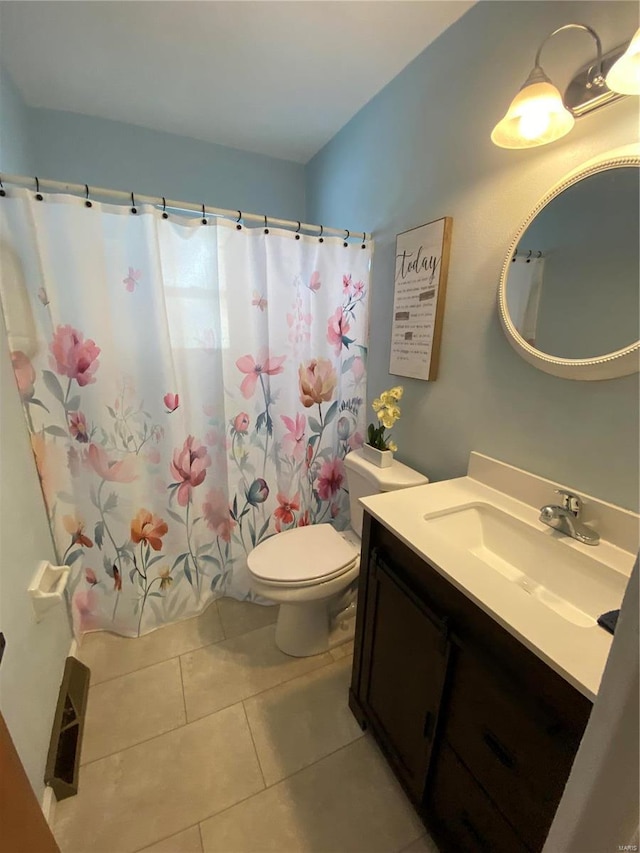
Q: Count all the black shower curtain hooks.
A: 12